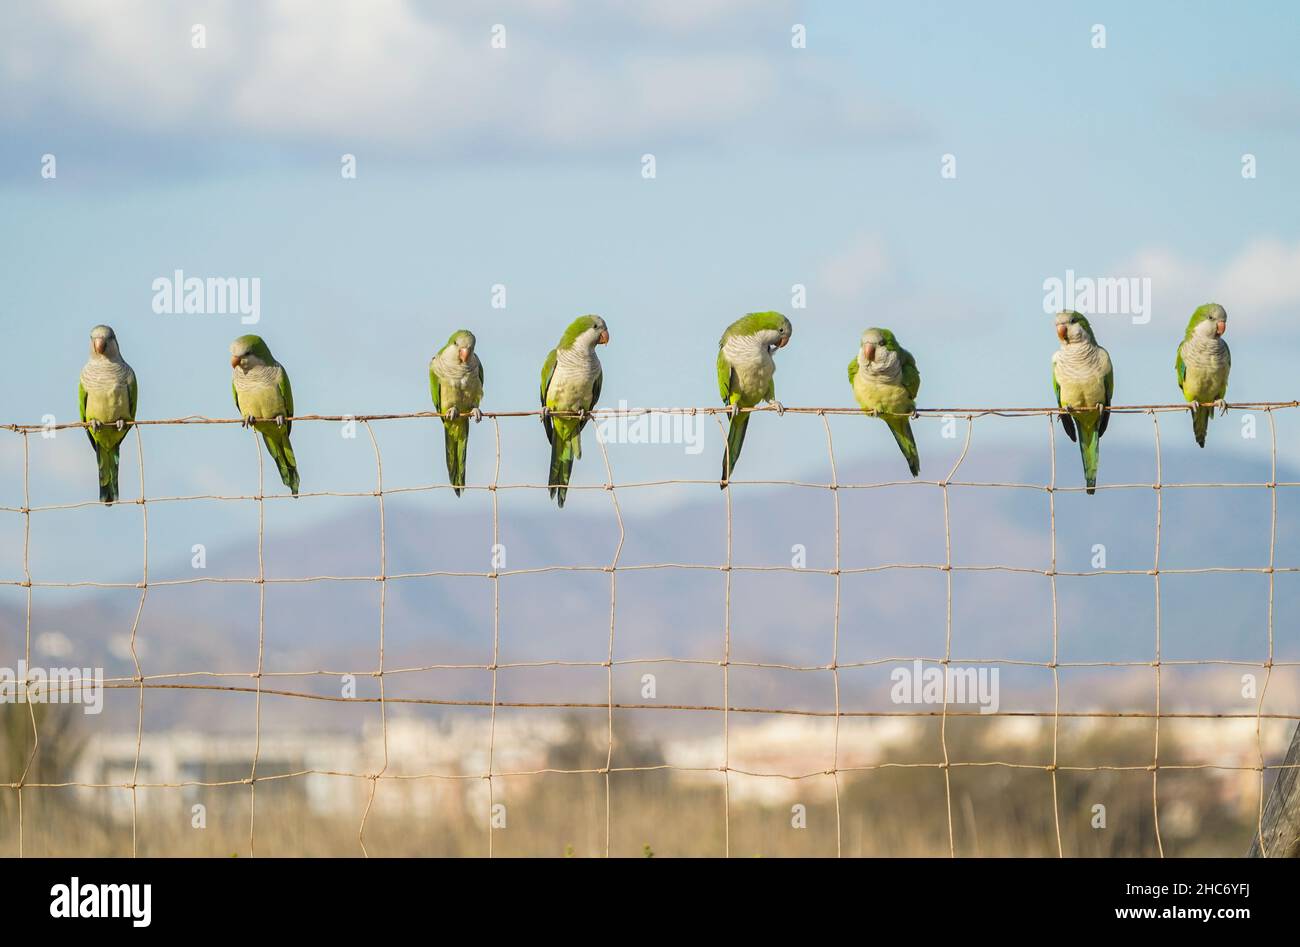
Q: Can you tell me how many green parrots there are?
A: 8